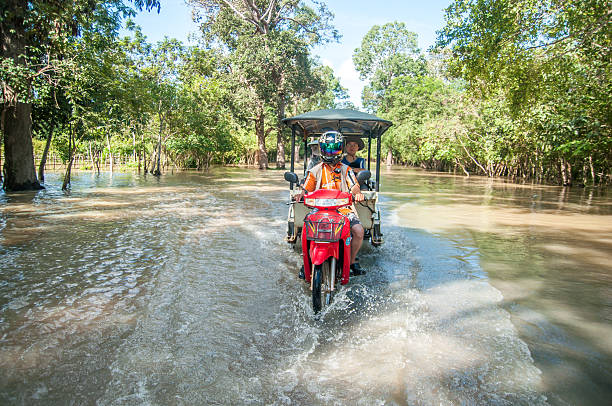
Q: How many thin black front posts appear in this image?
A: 2